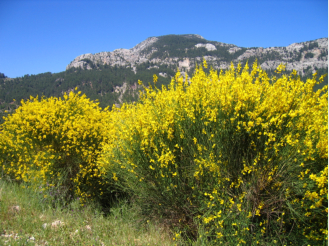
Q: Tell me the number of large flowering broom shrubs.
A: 2